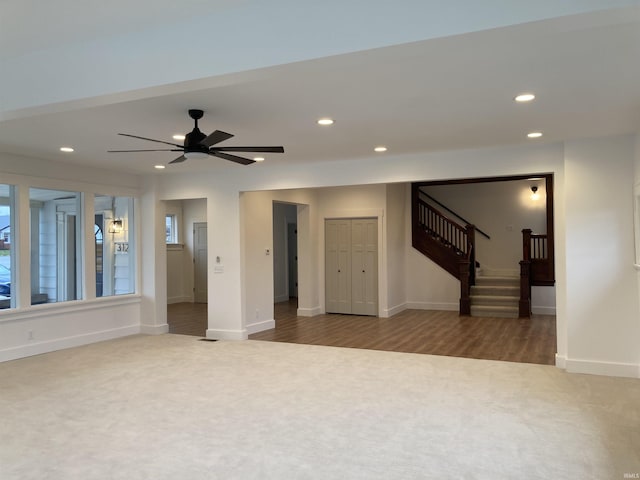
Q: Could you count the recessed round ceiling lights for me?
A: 8